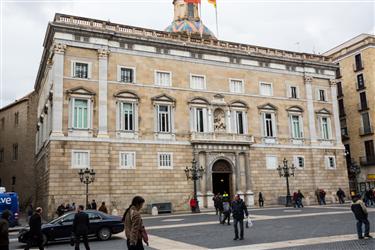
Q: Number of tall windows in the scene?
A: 8